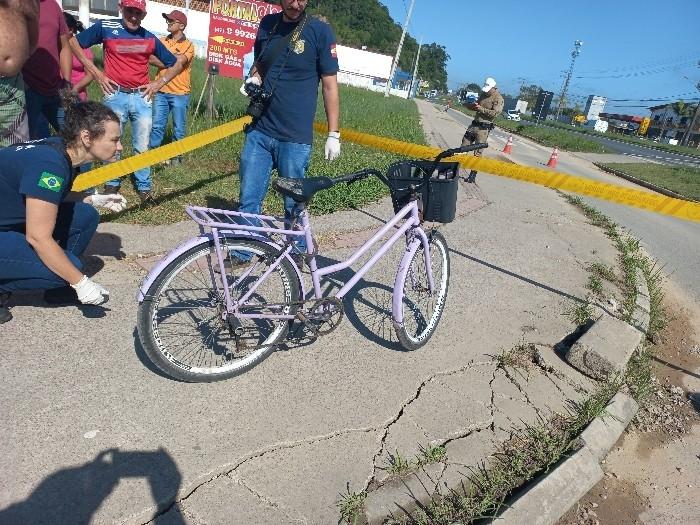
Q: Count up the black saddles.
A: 1